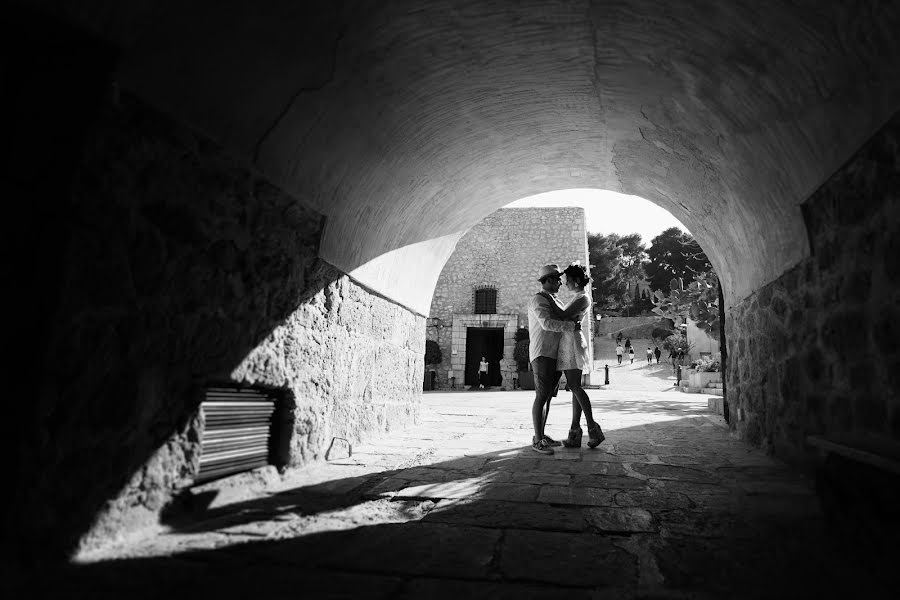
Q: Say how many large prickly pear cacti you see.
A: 1